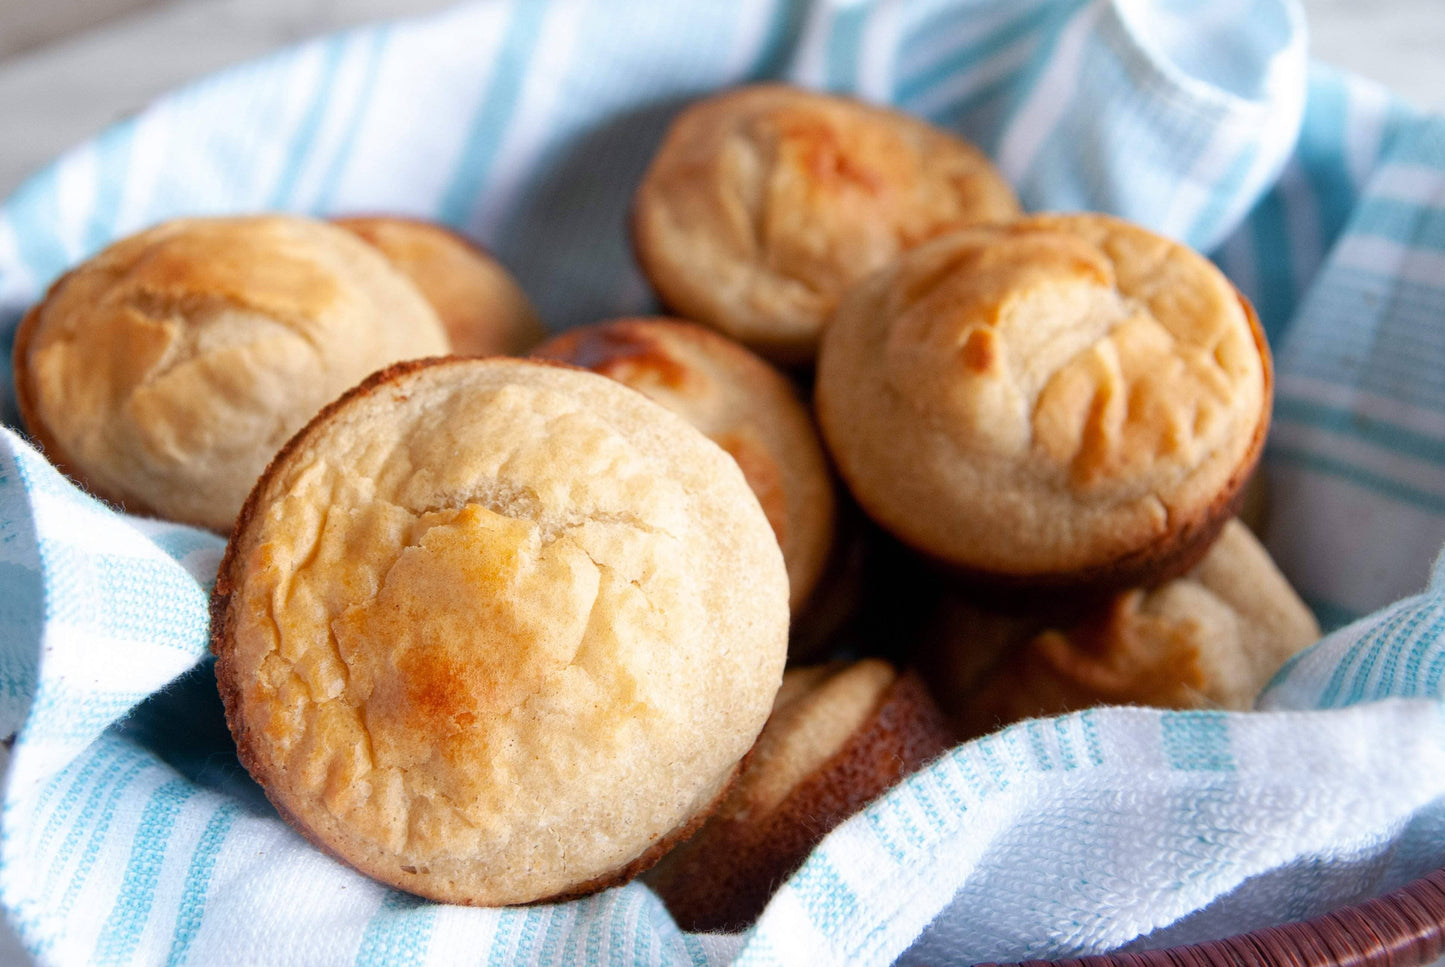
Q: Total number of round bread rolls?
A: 8